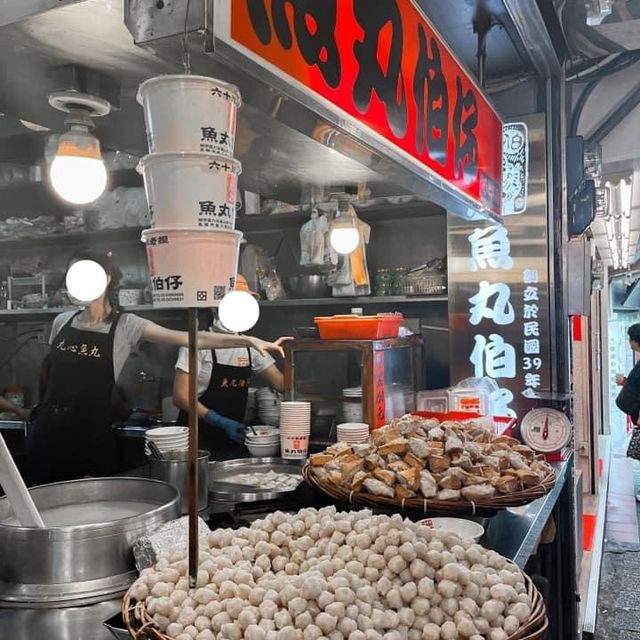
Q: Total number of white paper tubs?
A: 3